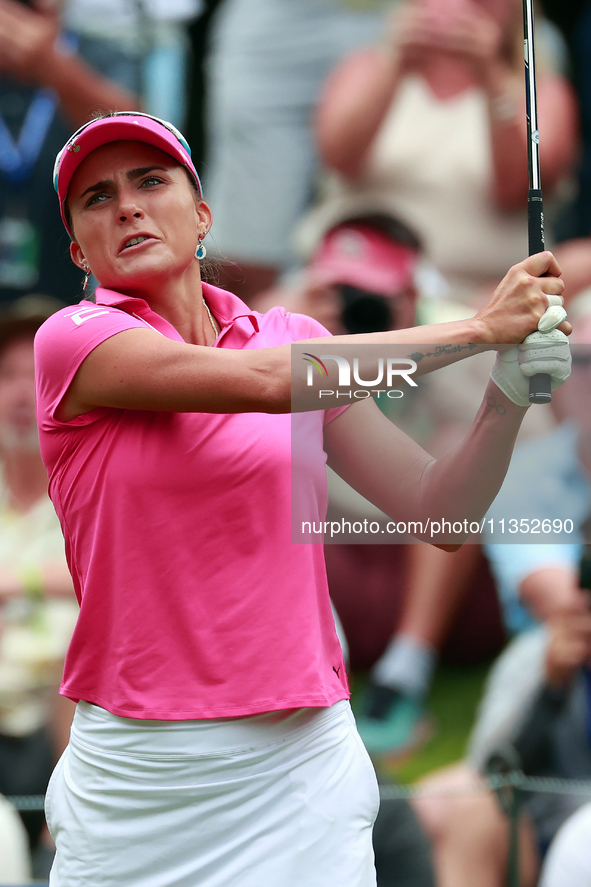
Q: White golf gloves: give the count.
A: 1